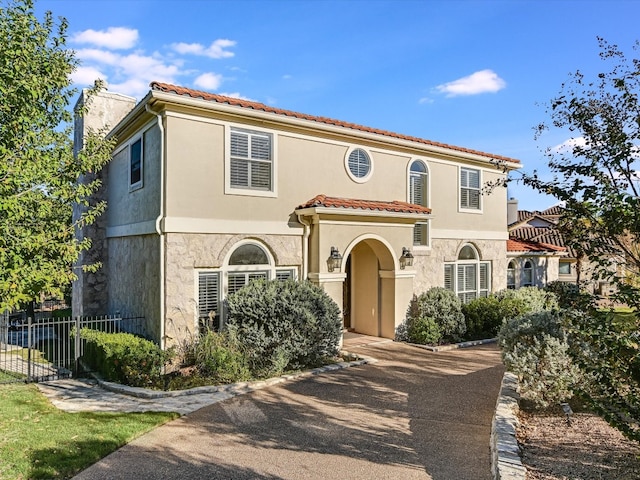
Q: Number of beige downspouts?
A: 2